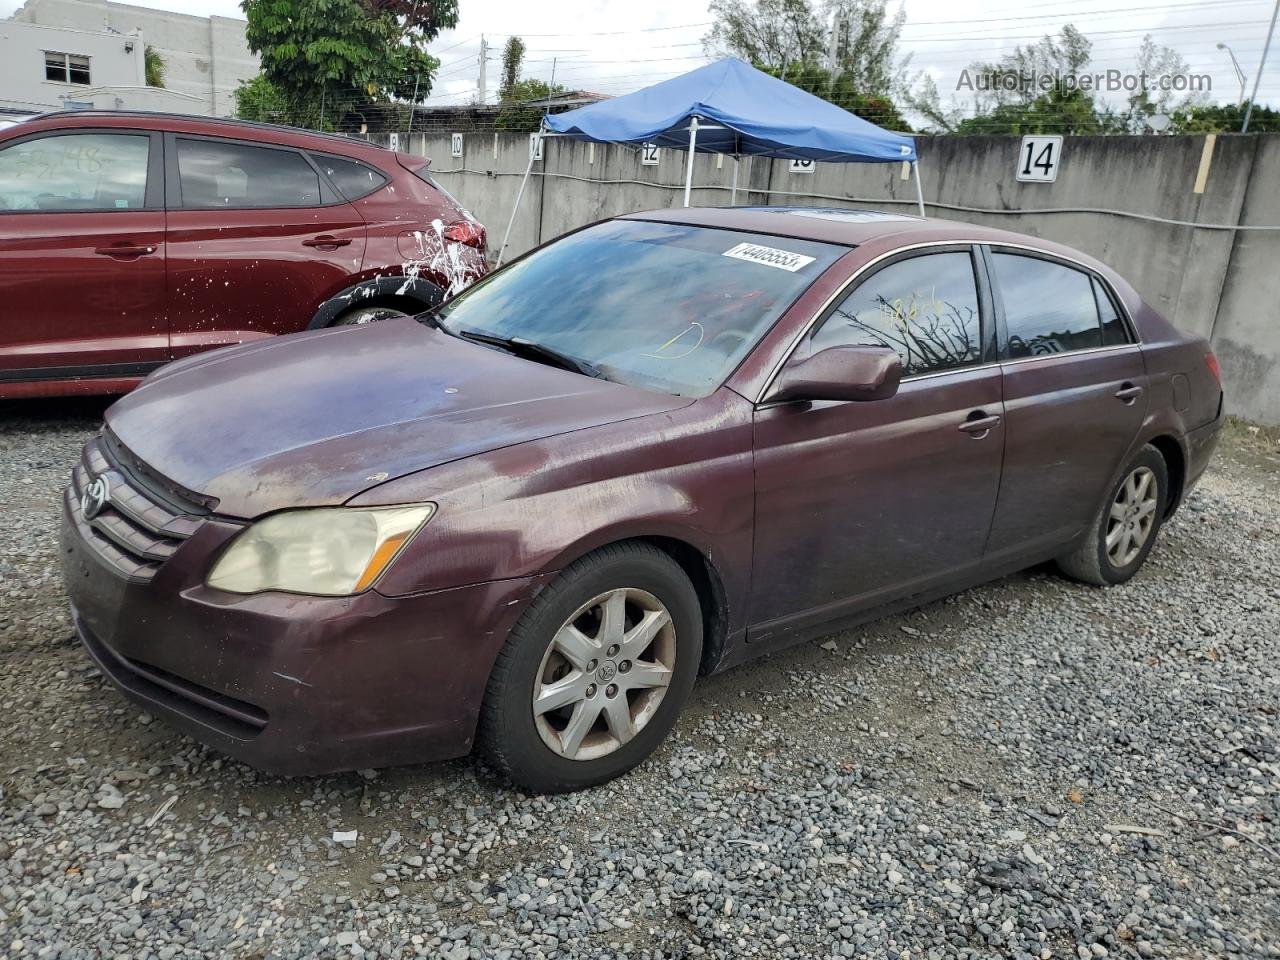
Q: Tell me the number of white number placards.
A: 6